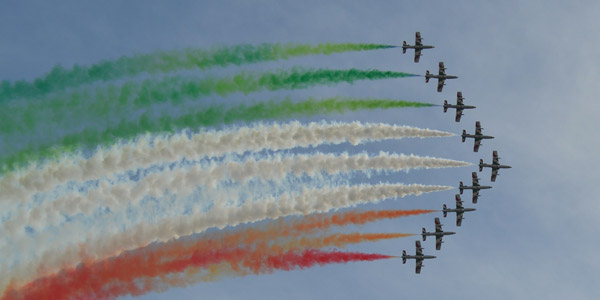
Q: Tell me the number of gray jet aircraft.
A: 9